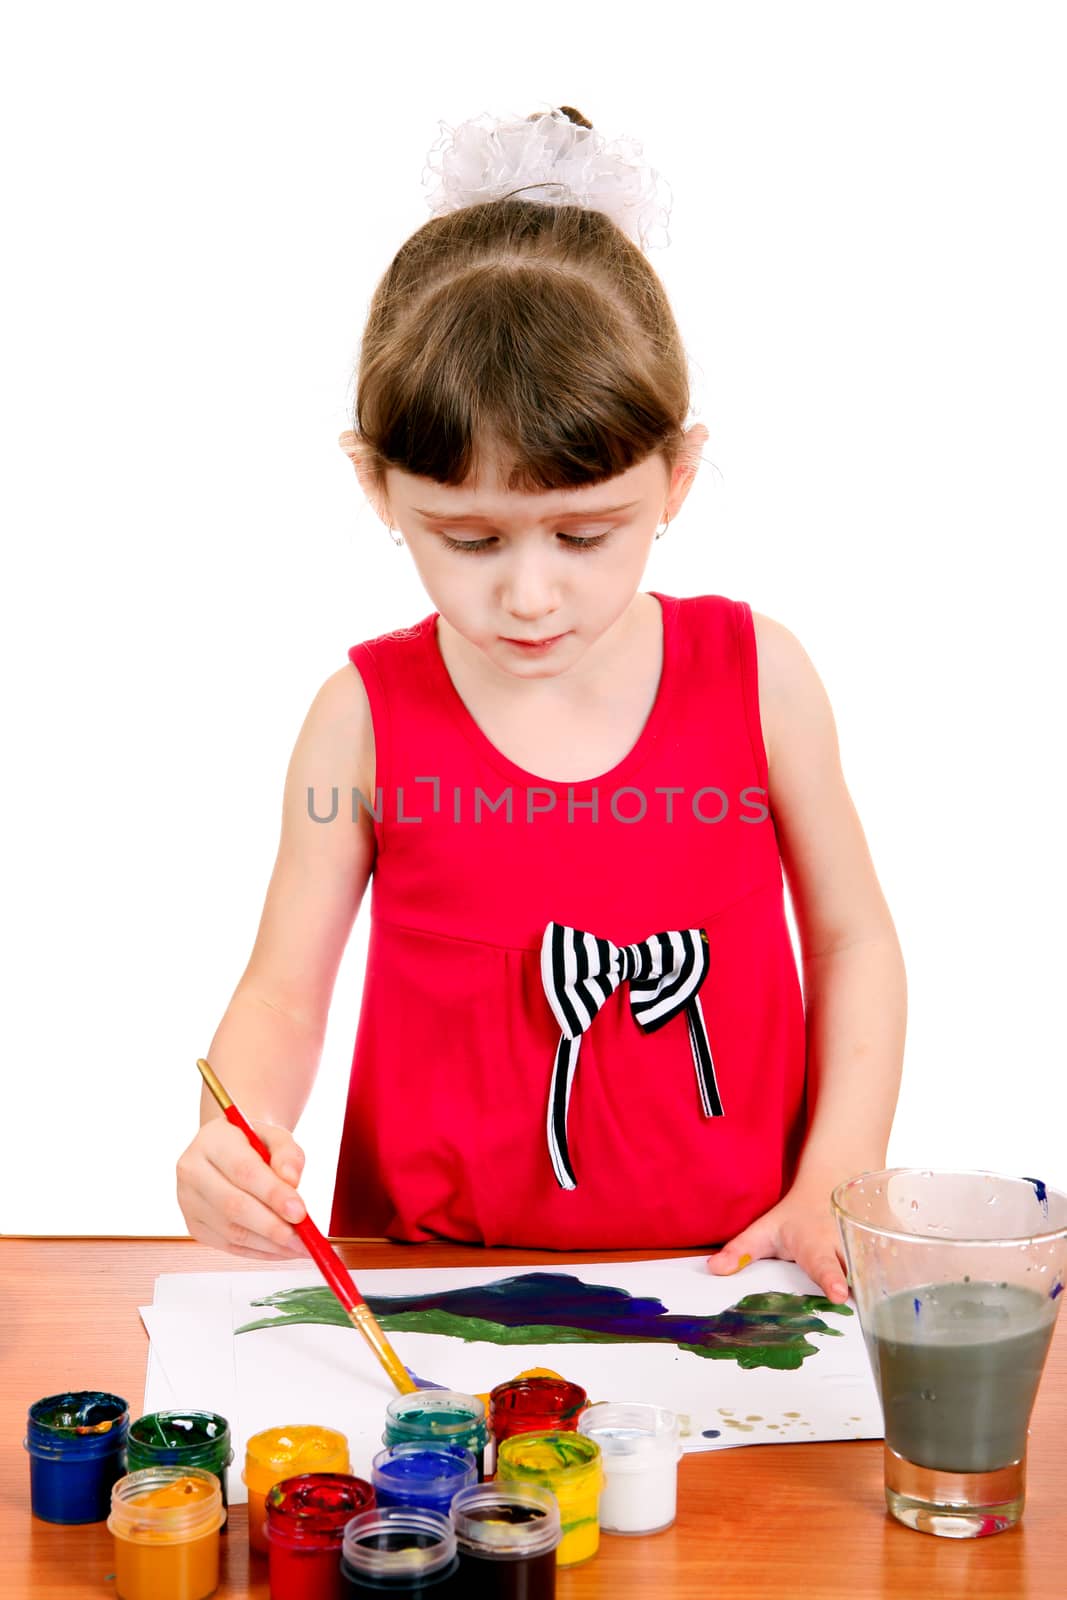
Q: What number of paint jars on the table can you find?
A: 12